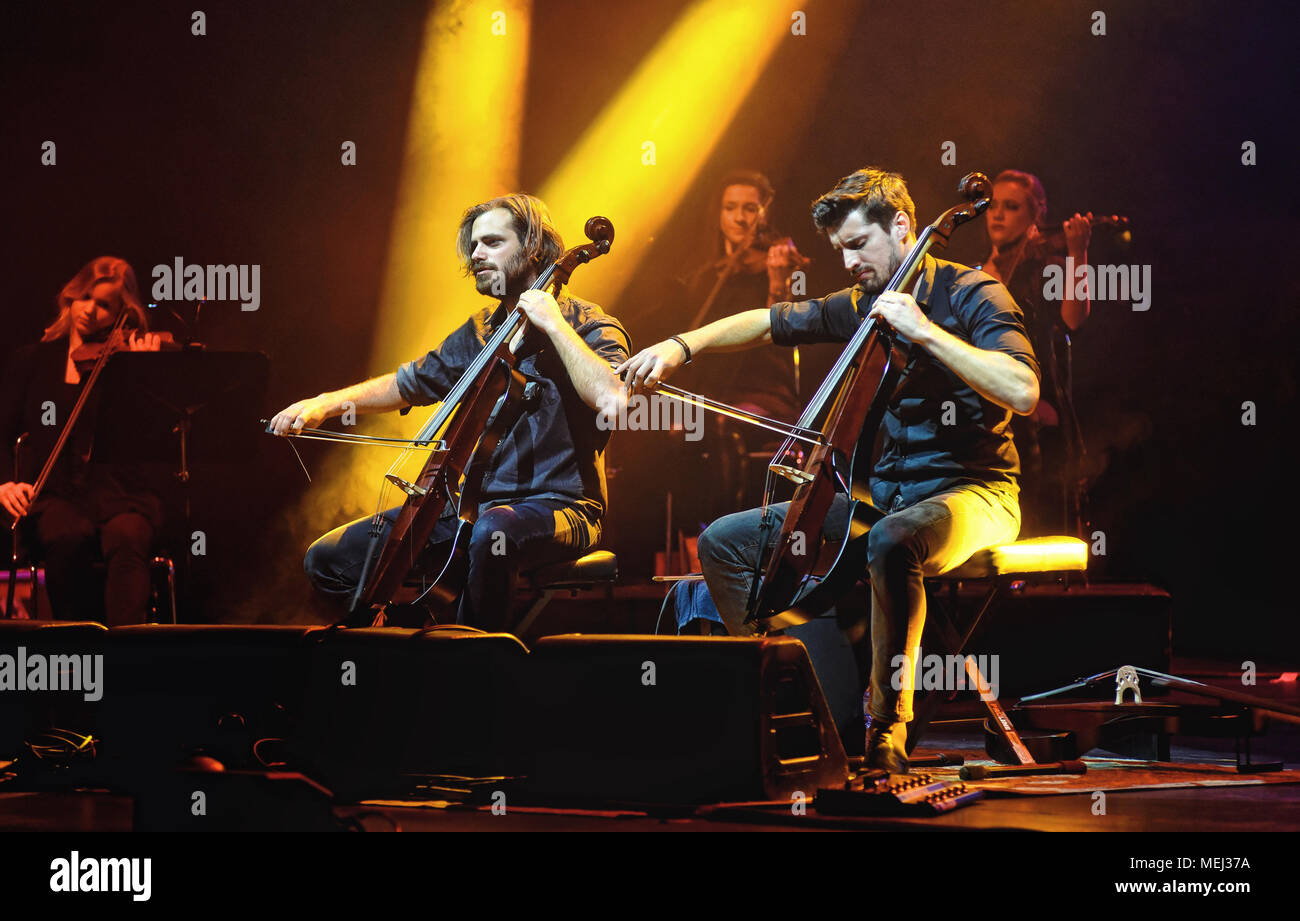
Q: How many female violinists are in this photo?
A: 3